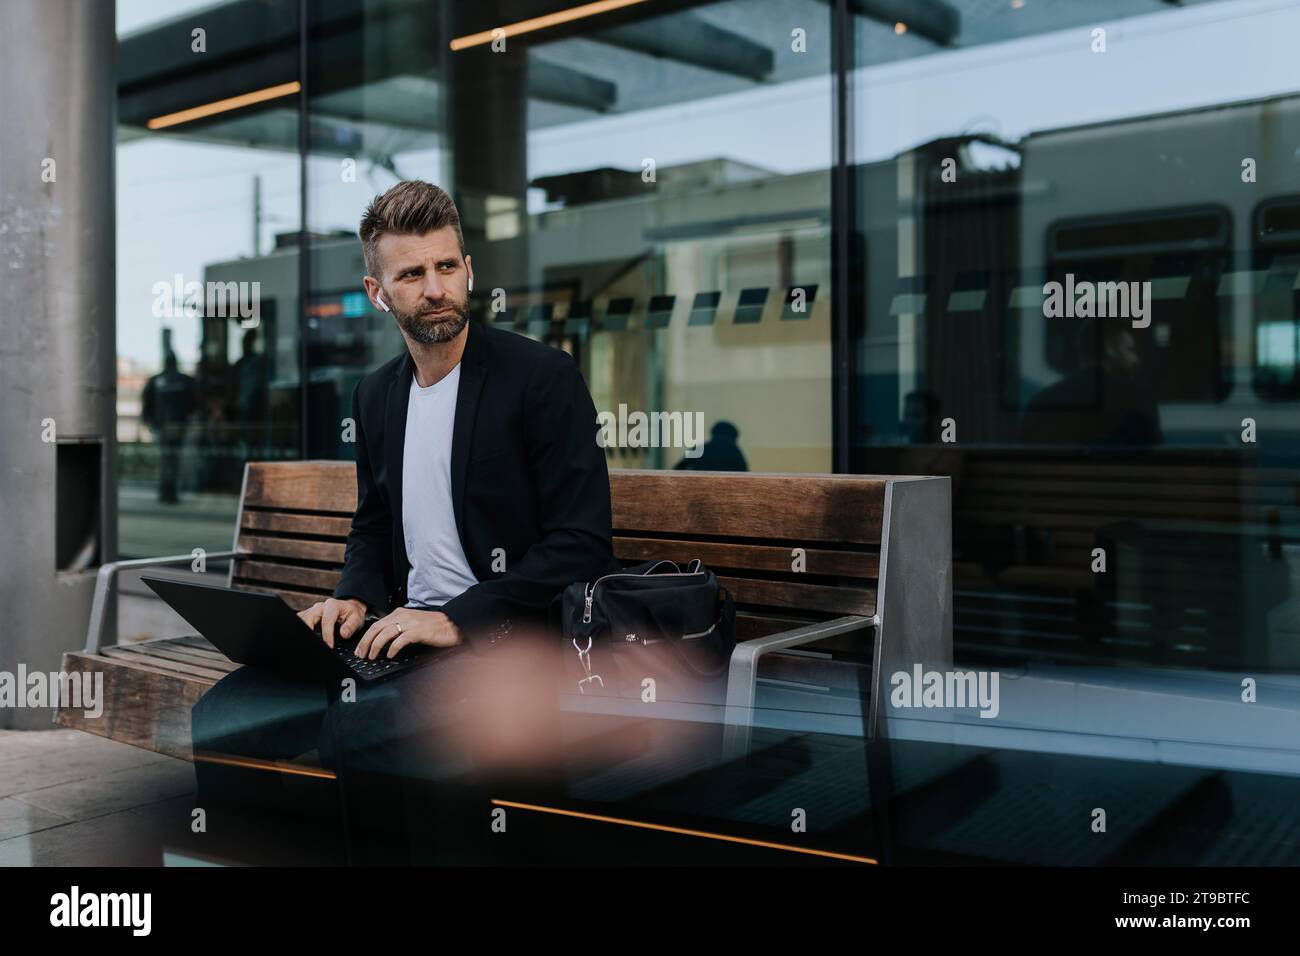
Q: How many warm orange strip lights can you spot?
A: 4